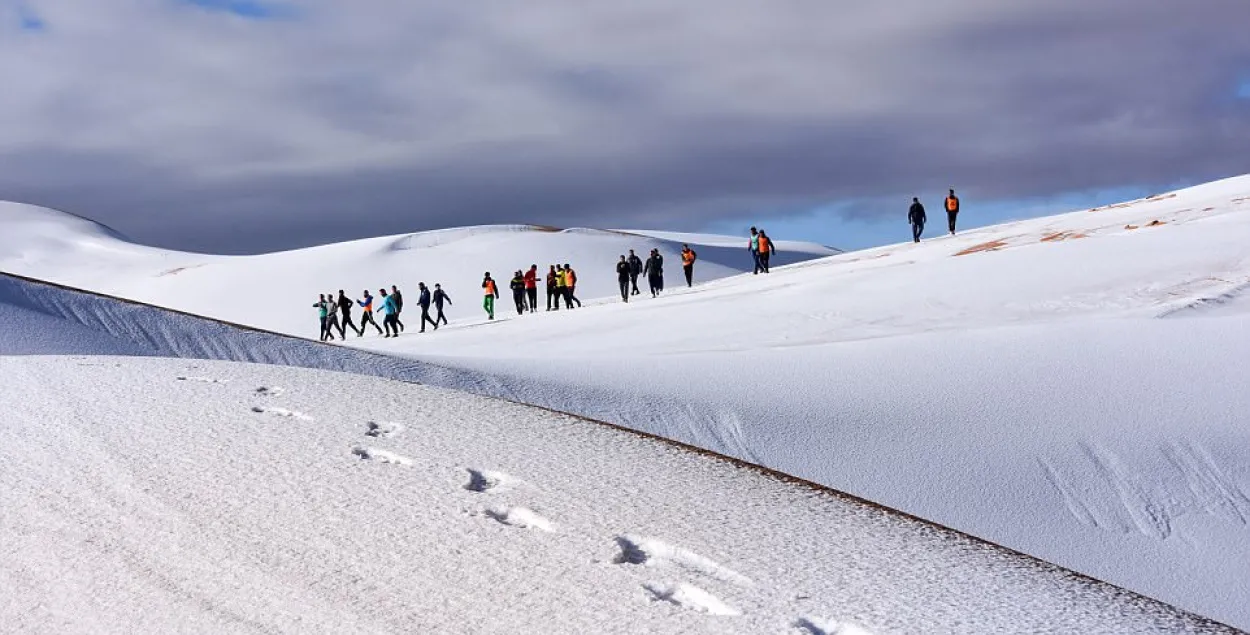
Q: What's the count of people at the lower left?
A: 8